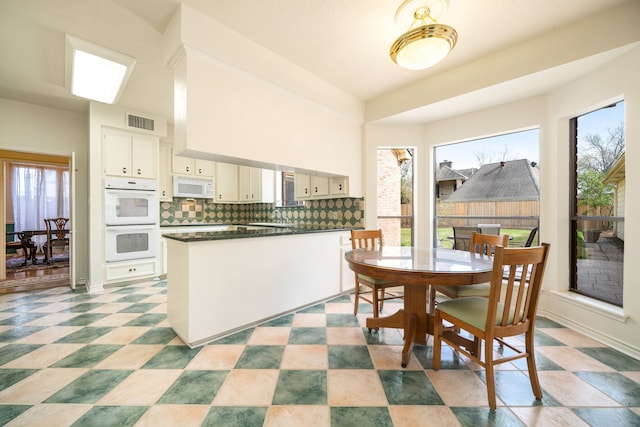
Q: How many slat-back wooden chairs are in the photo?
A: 3